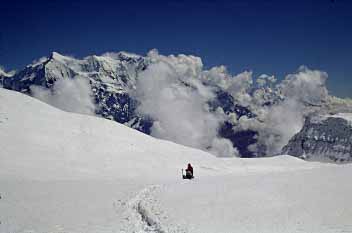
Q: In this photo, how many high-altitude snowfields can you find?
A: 1